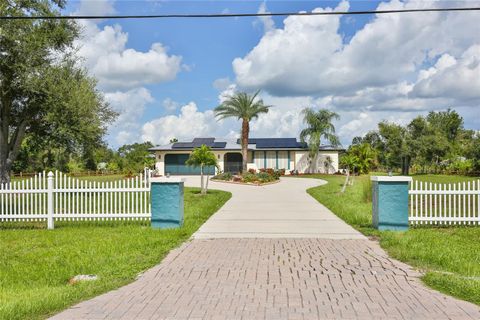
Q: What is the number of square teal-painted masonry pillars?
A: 2